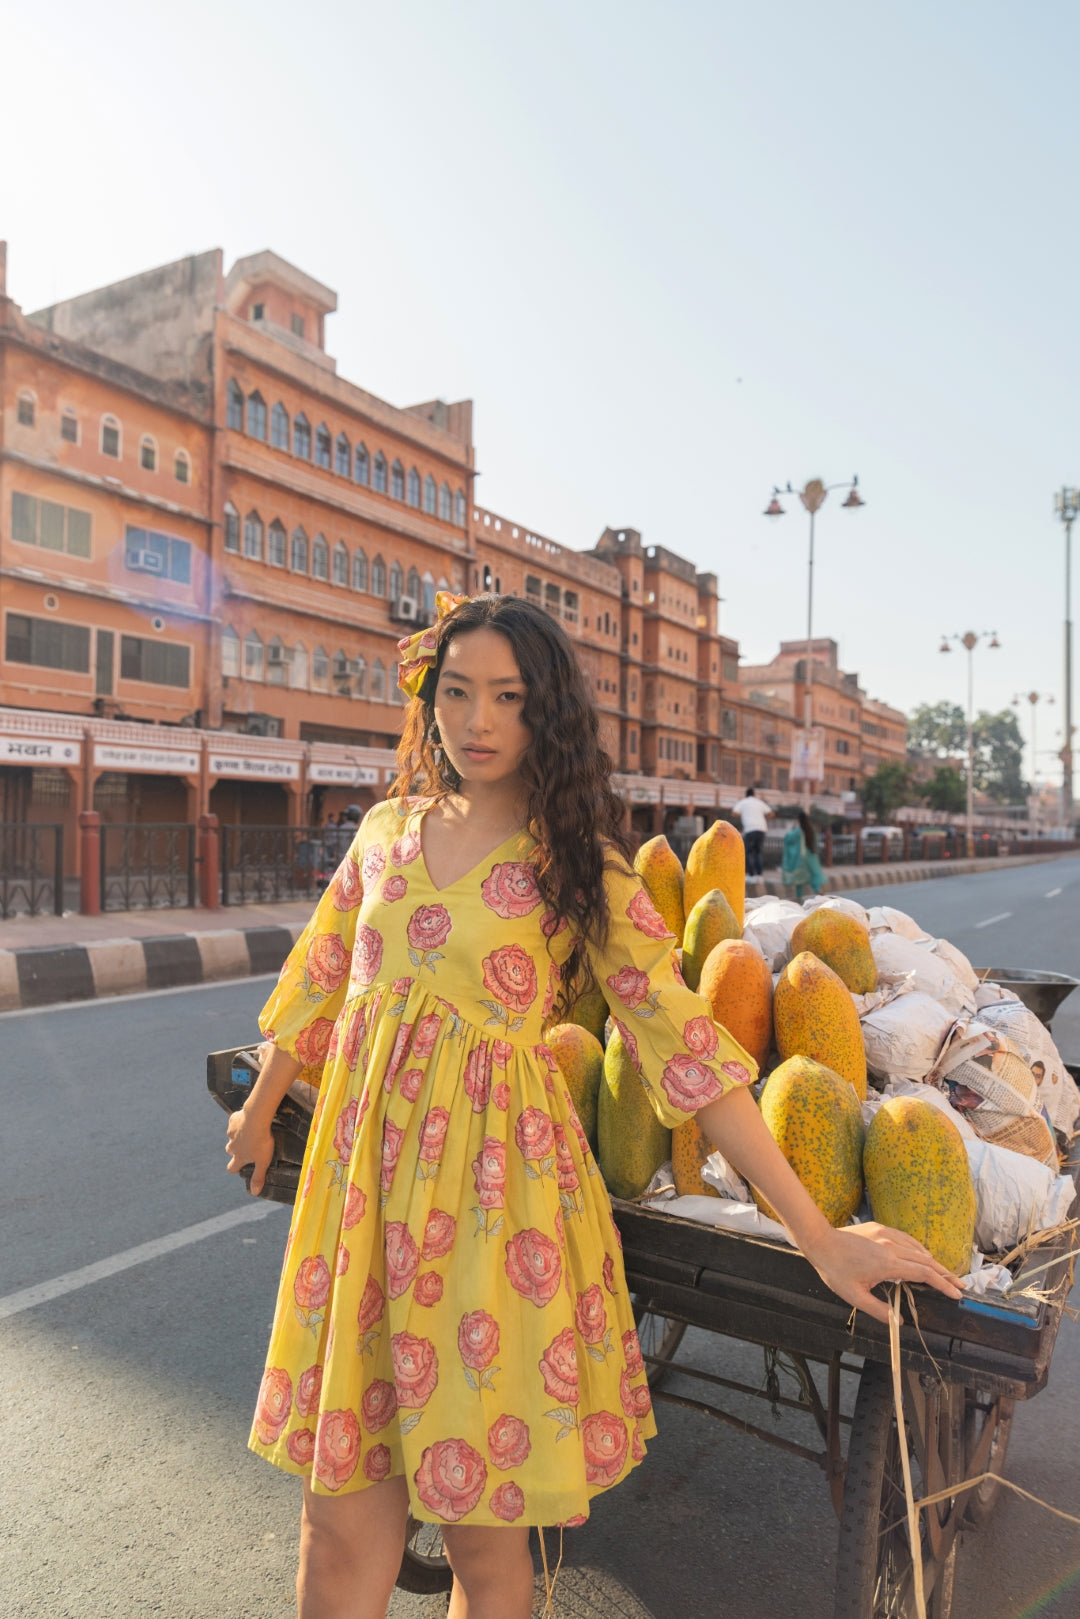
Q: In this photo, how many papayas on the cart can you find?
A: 12